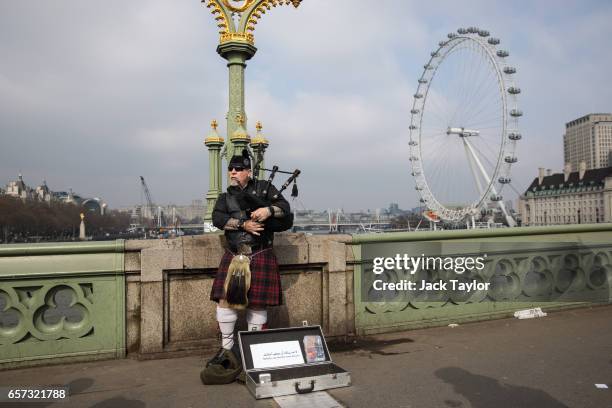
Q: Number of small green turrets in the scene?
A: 3